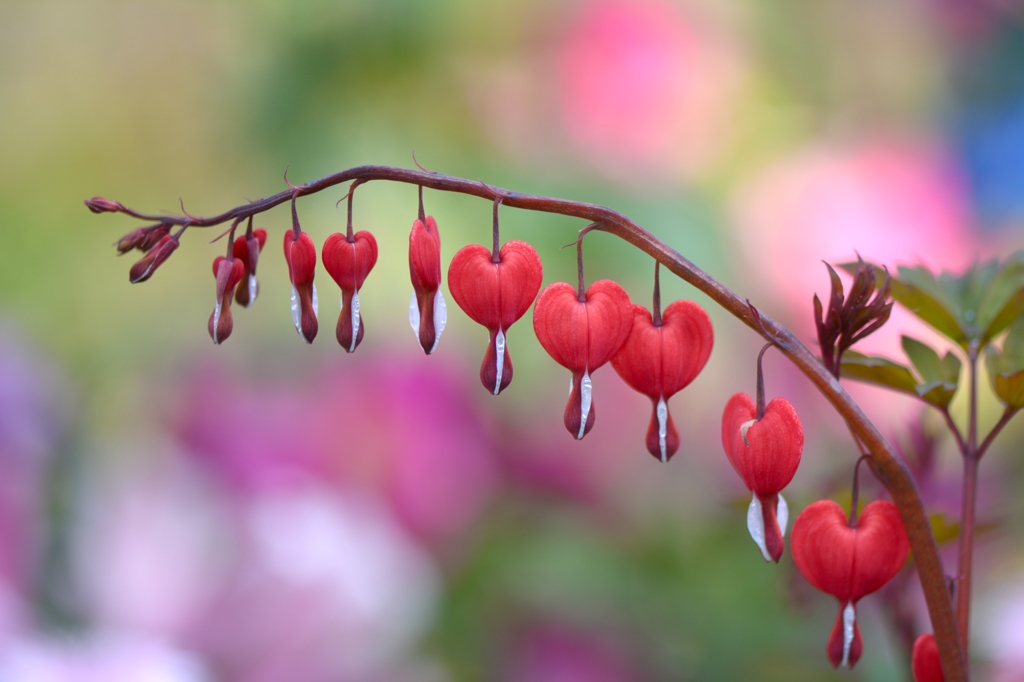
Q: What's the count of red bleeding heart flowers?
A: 11